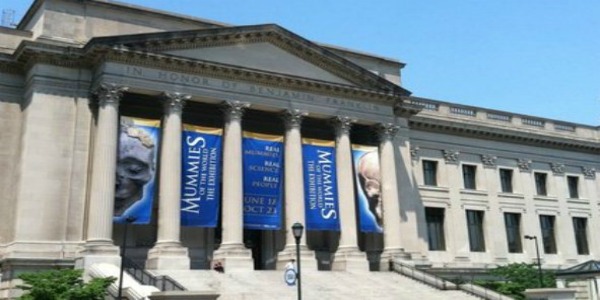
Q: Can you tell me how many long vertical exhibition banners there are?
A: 5